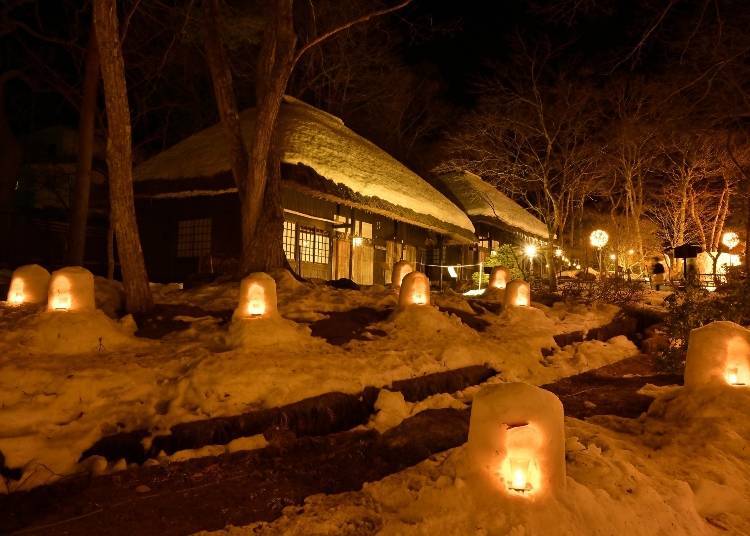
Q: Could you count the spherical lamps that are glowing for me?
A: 2